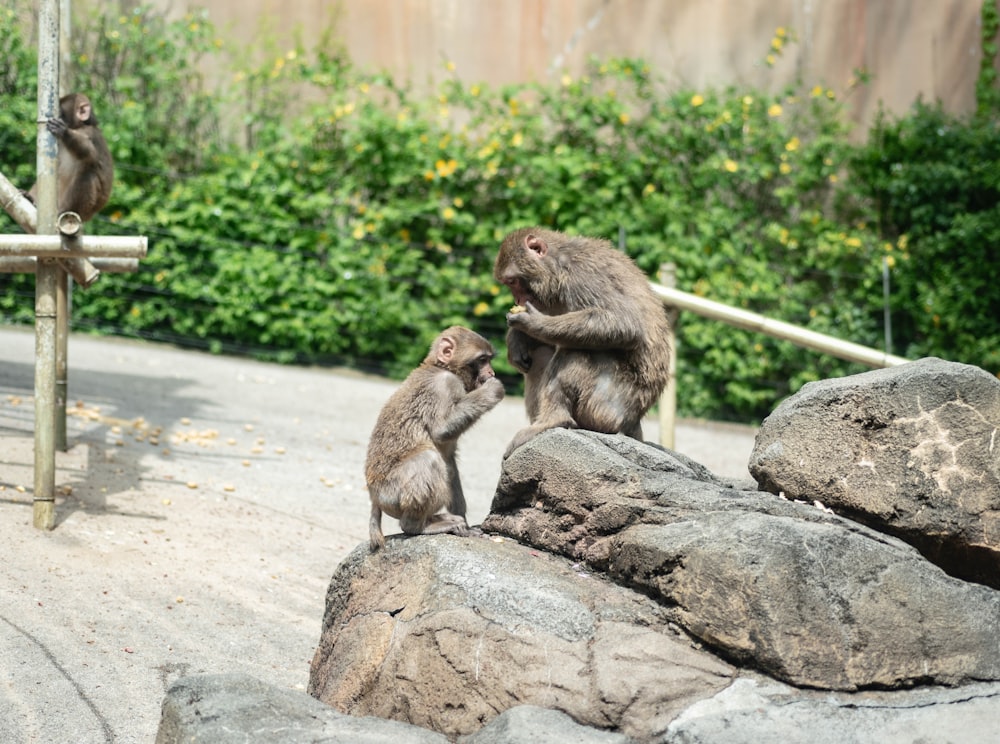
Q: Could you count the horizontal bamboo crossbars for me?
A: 2